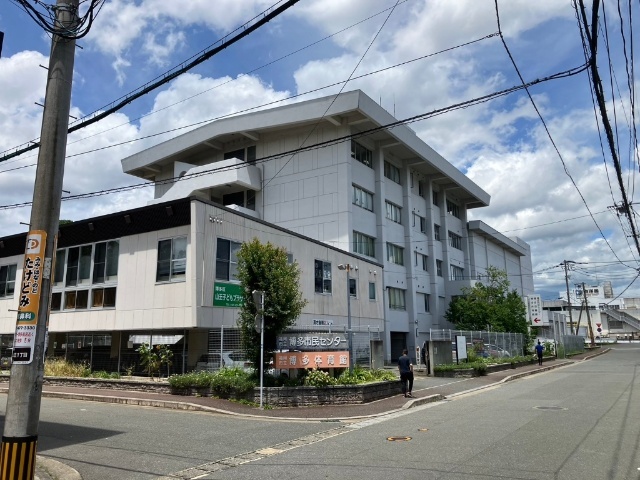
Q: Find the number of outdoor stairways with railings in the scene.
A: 1